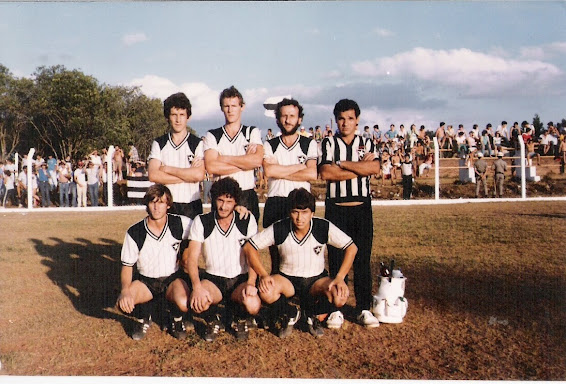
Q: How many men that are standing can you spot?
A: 4